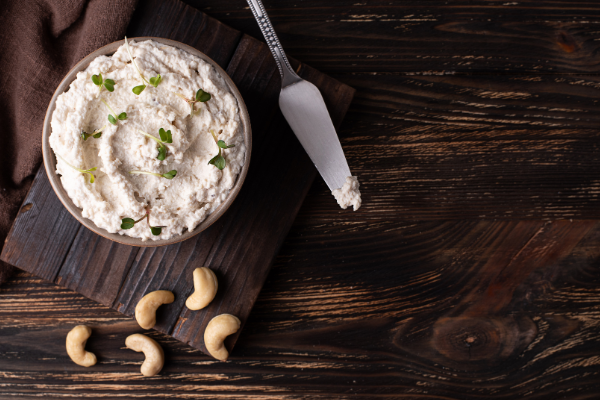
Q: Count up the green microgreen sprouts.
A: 10